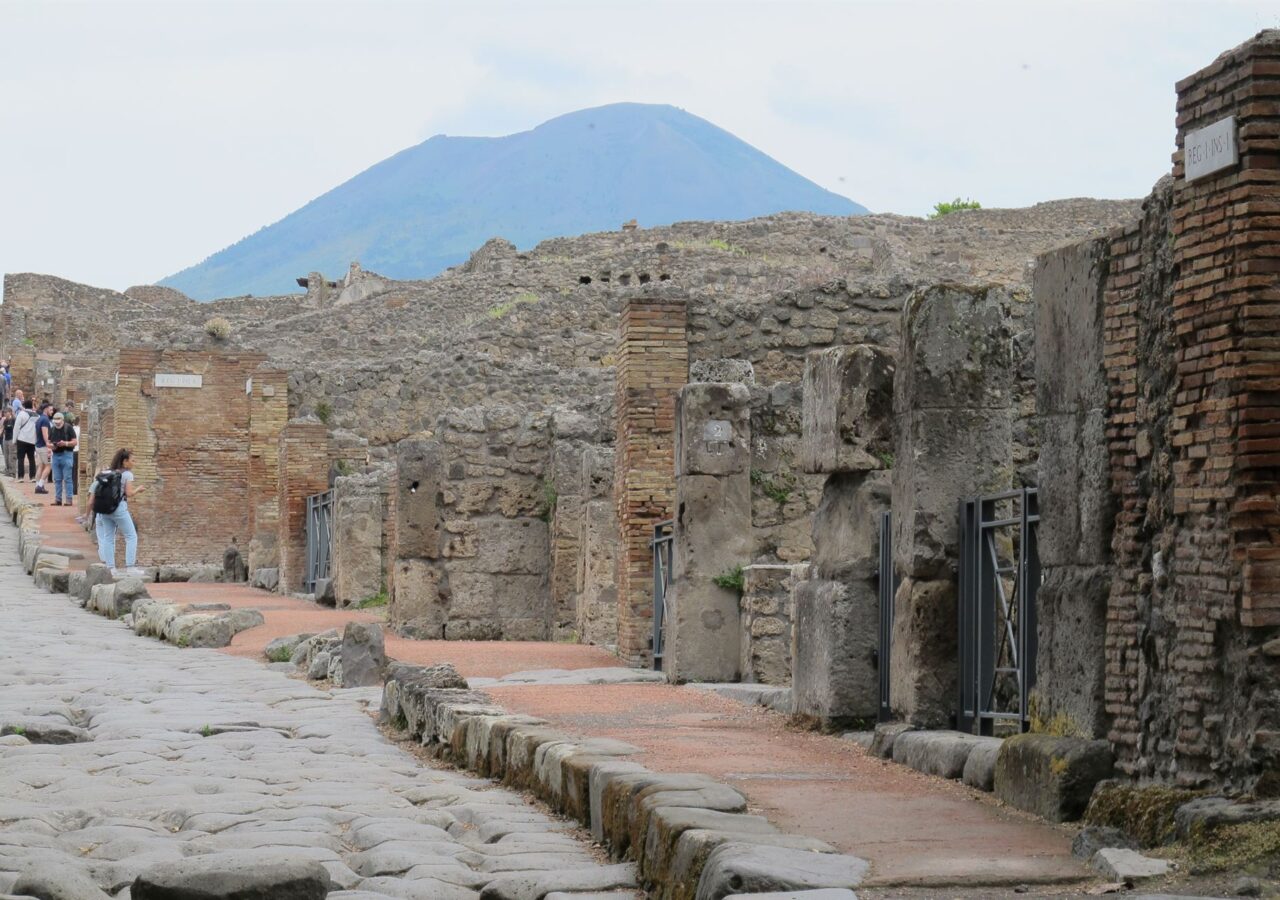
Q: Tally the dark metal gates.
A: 4